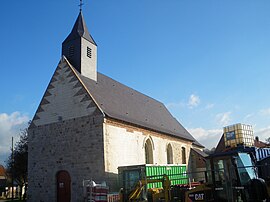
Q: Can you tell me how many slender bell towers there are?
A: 1